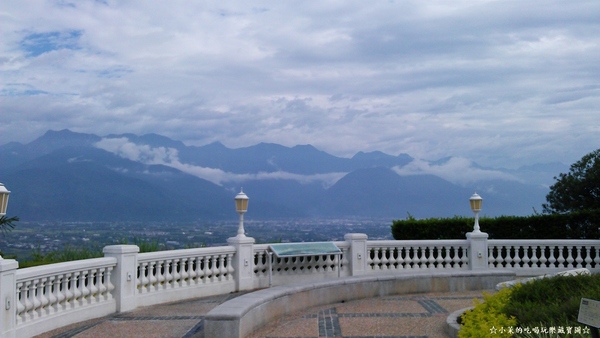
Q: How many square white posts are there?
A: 5